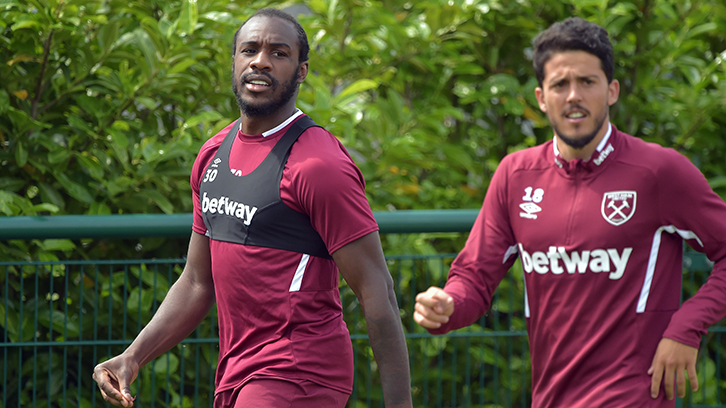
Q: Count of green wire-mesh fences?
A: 1